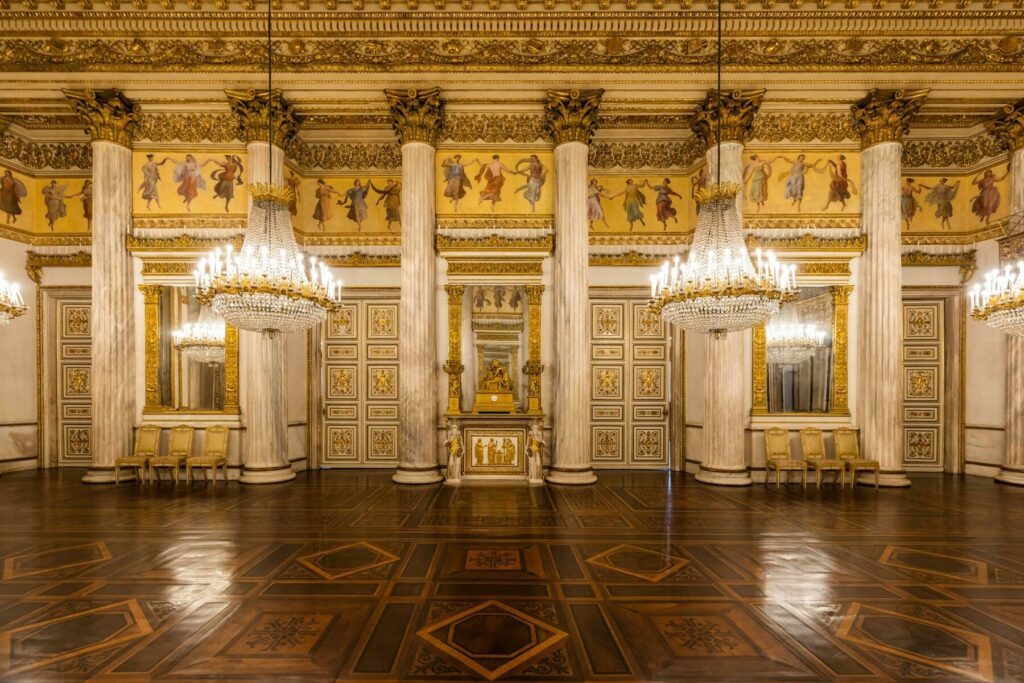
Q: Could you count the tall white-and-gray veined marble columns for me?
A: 7